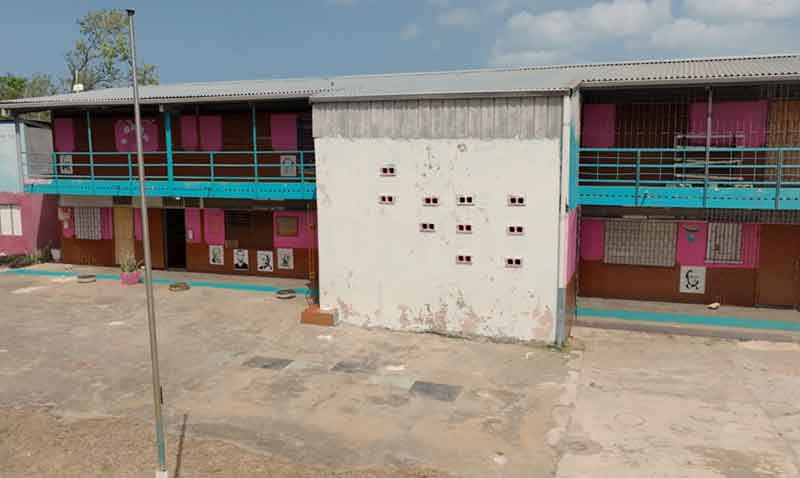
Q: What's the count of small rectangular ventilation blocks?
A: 10